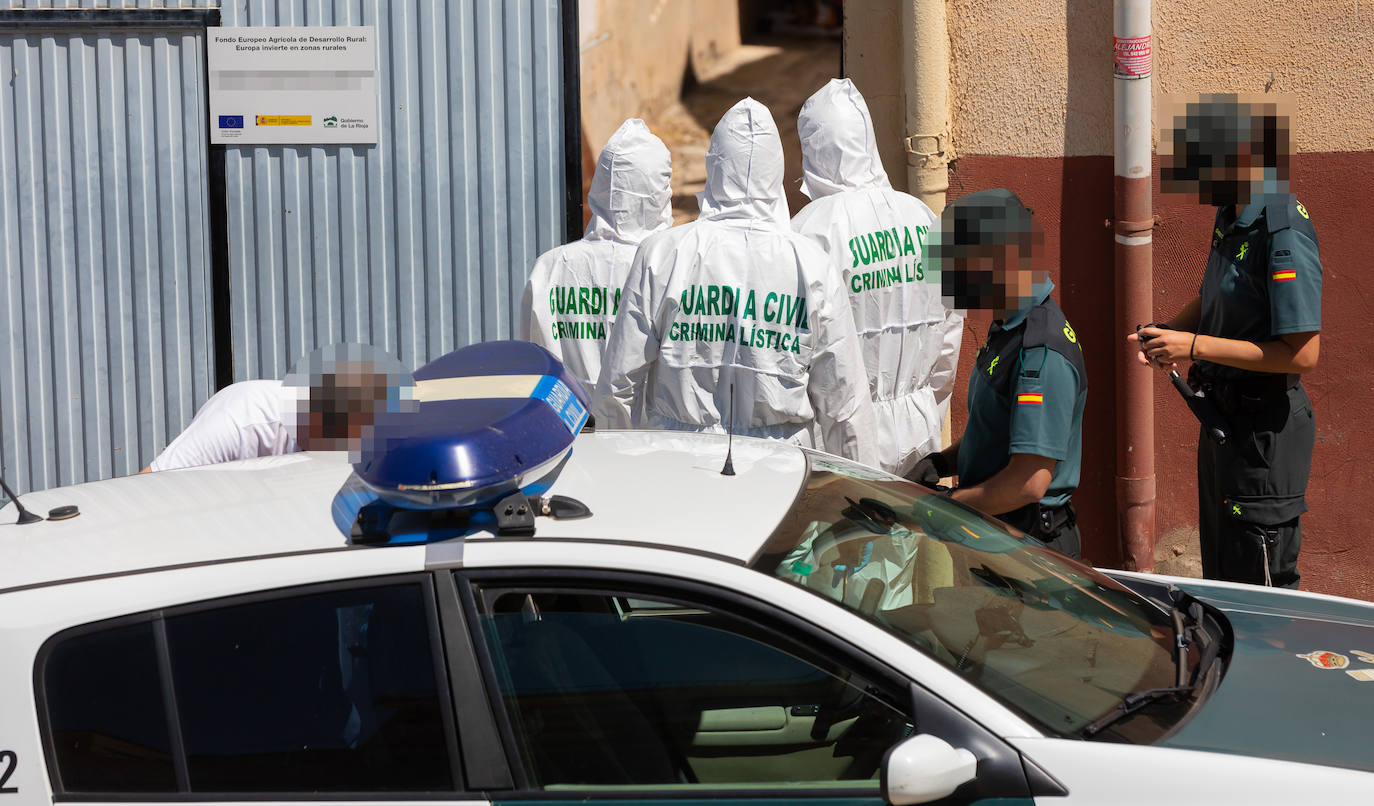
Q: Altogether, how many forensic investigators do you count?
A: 3